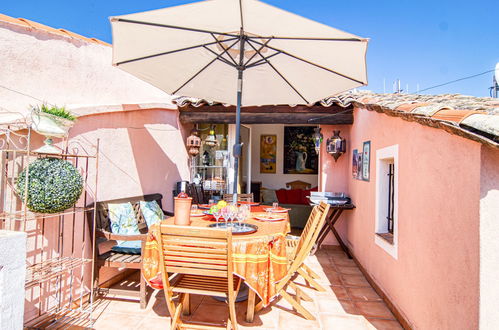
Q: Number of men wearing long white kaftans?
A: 0